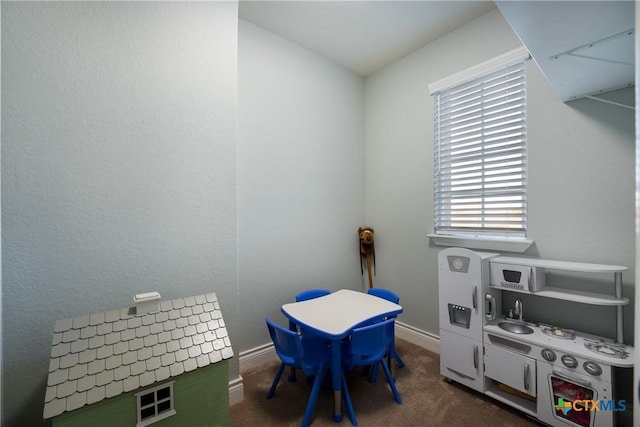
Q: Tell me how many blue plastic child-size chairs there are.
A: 4